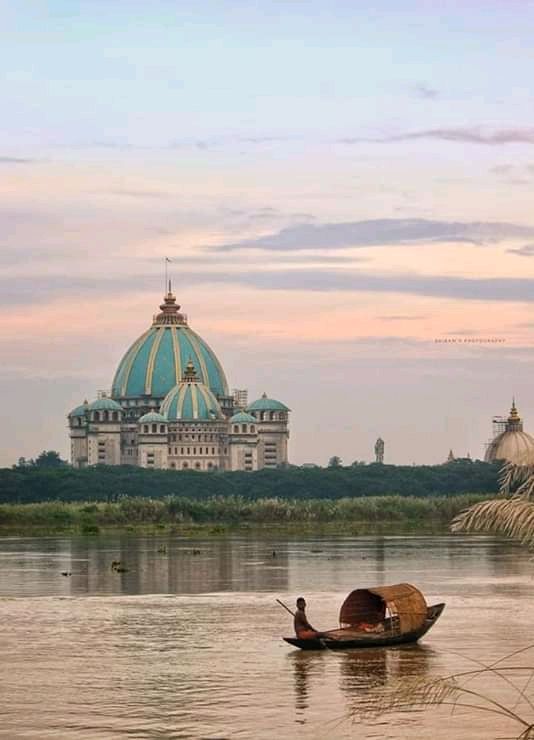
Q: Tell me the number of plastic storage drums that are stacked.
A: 0